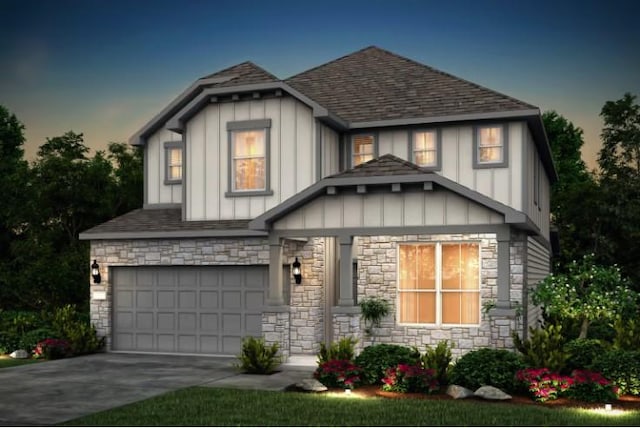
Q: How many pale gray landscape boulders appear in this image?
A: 4